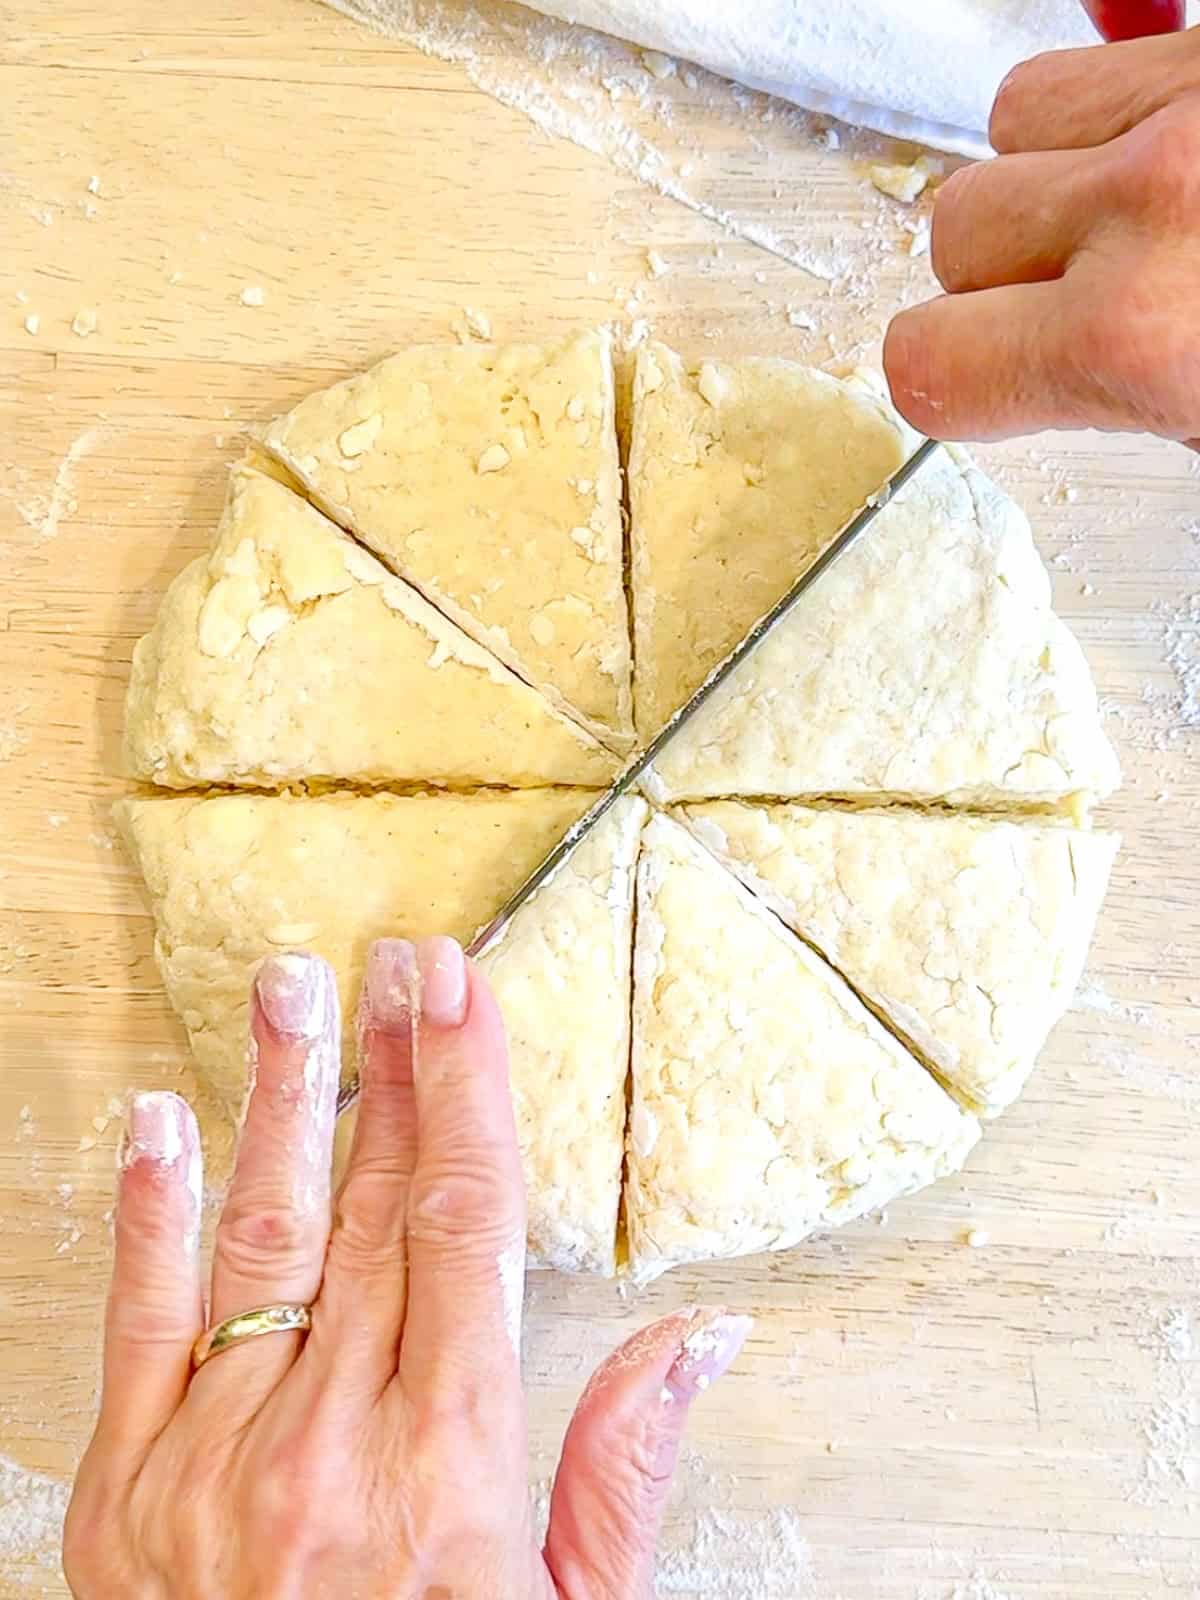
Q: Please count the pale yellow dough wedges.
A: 8